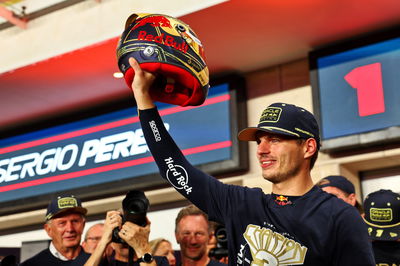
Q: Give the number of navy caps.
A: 4